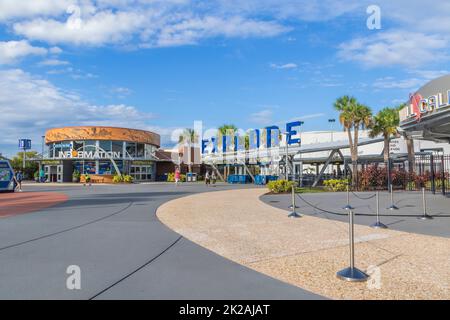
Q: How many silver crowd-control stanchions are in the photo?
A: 7